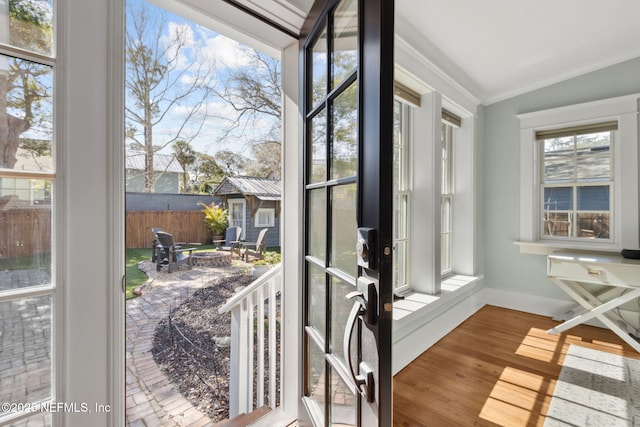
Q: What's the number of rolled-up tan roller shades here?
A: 3